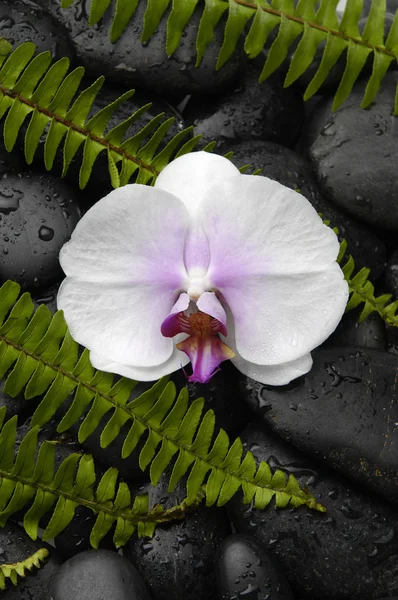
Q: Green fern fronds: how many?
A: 5